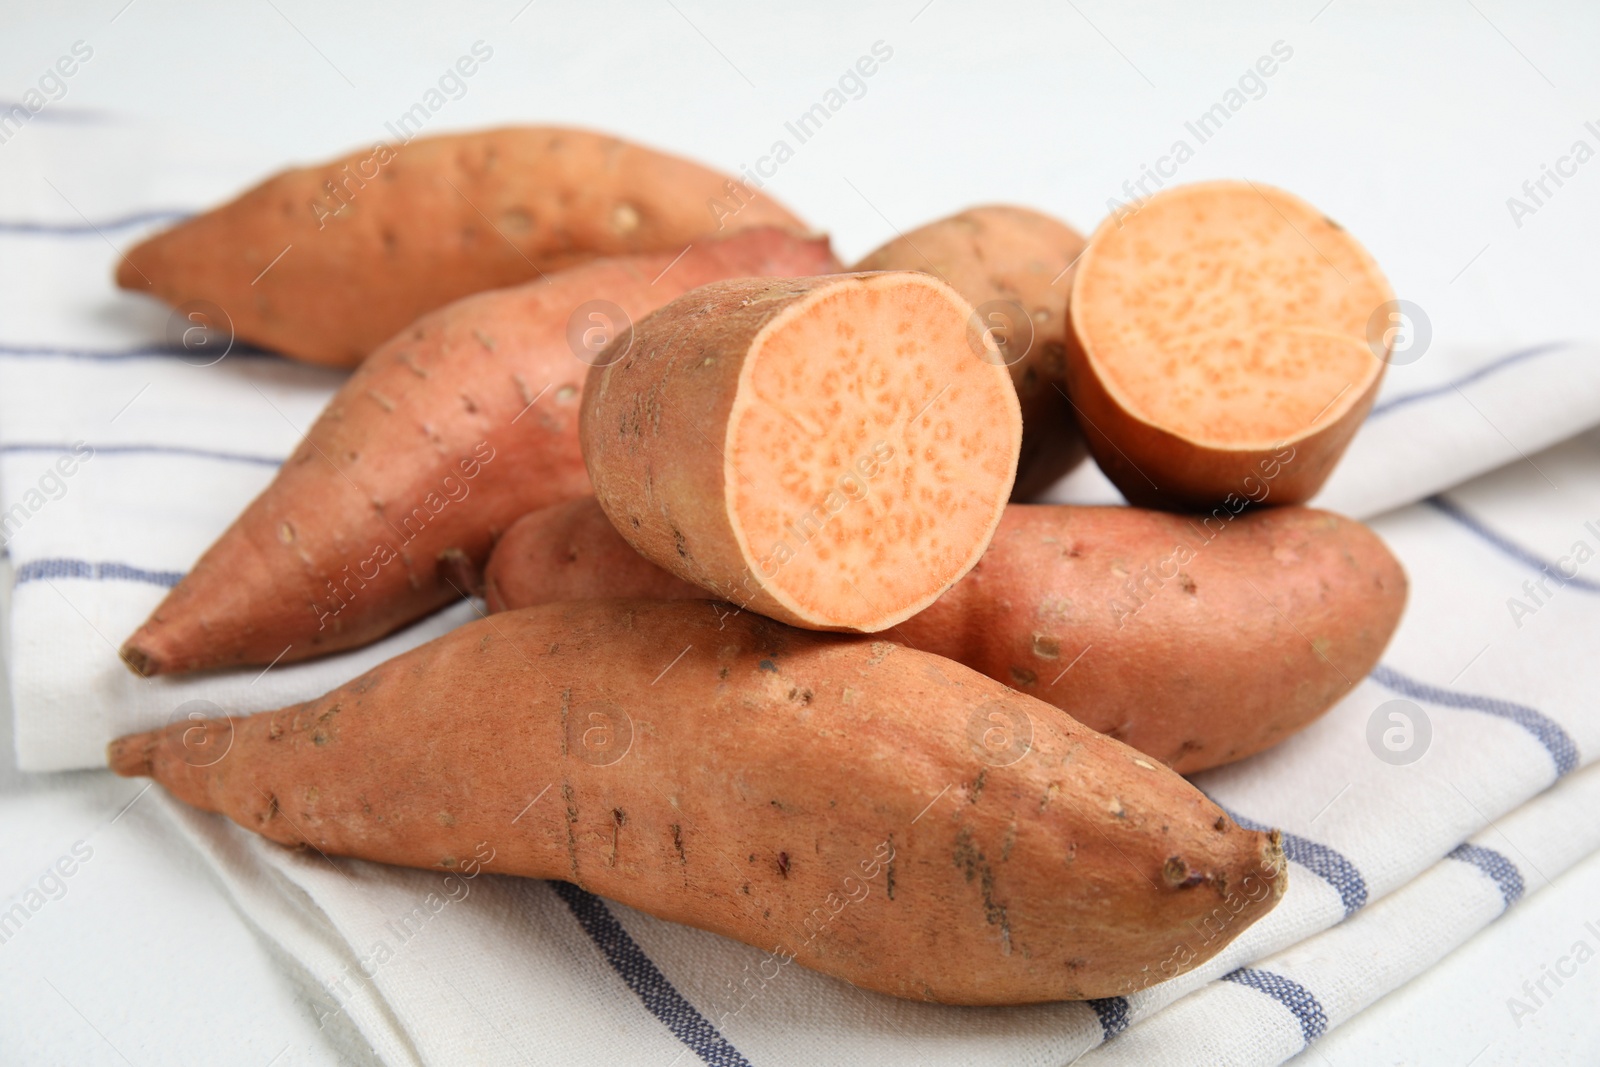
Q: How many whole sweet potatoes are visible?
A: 5